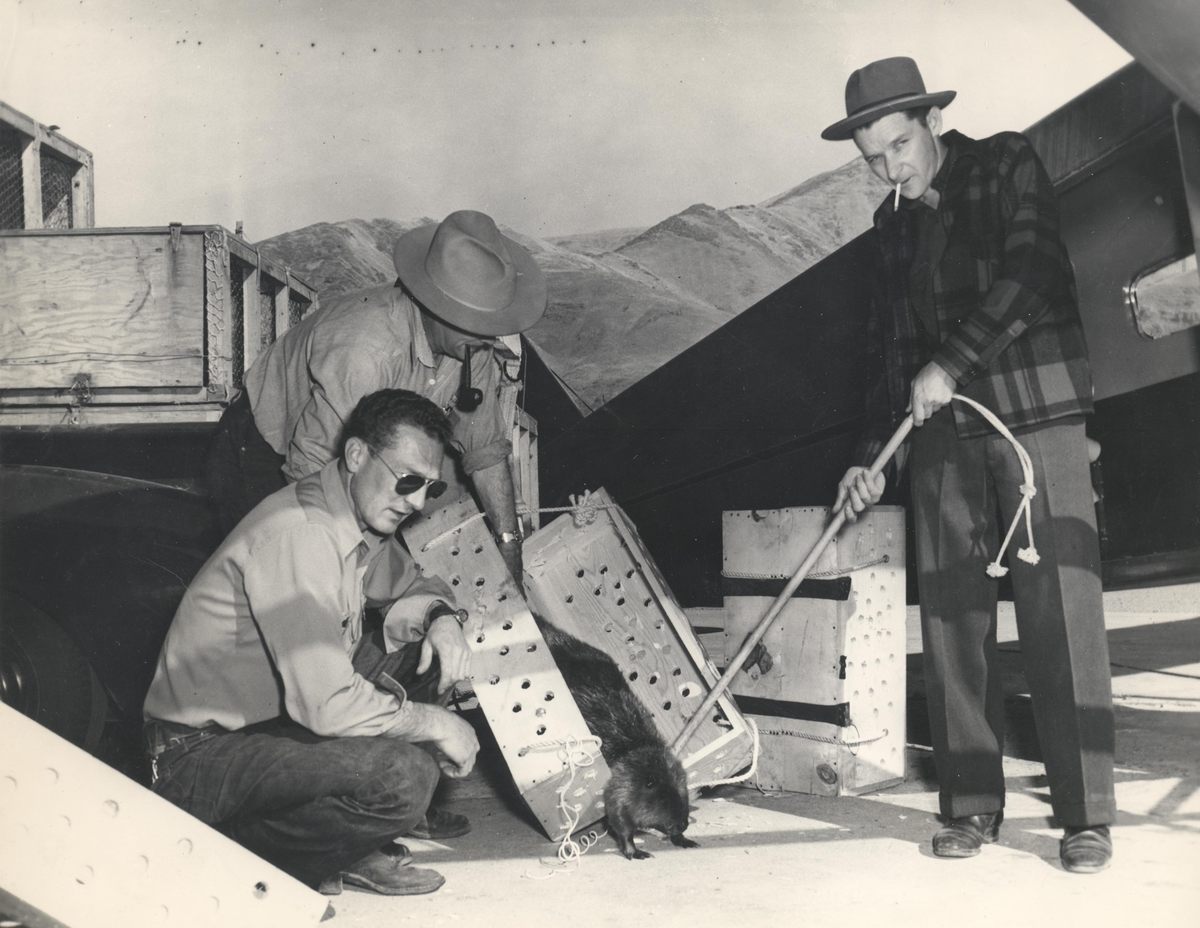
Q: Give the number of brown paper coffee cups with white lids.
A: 0